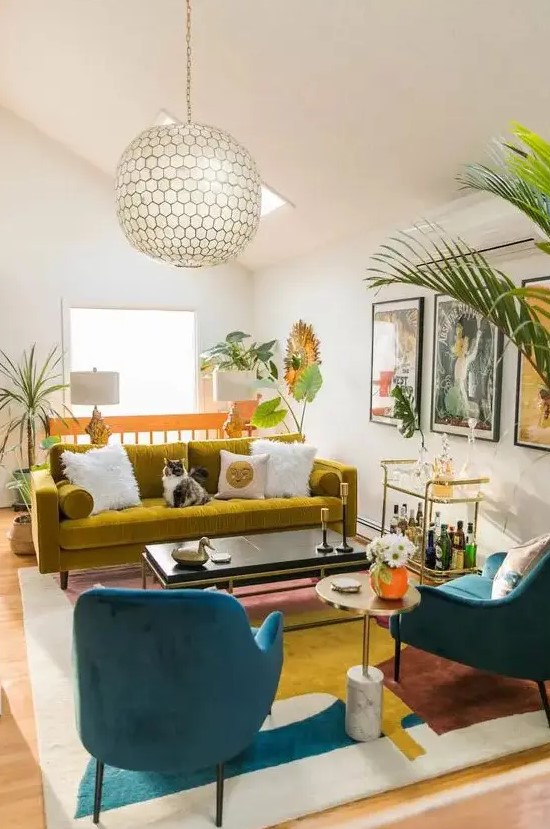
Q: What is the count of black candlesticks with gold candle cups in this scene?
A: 2